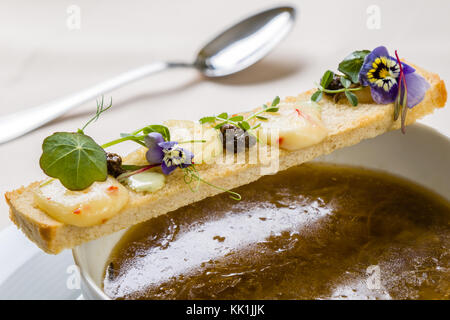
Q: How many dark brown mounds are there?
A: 3